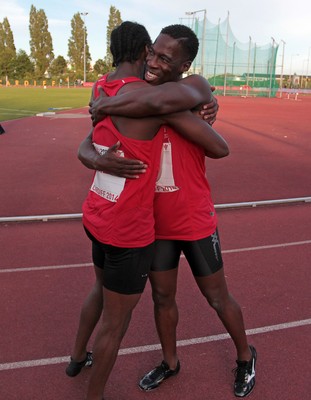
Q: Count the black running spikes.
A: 3